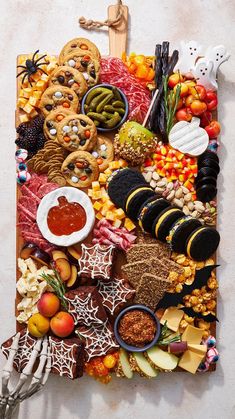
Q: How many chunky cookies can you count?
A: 8